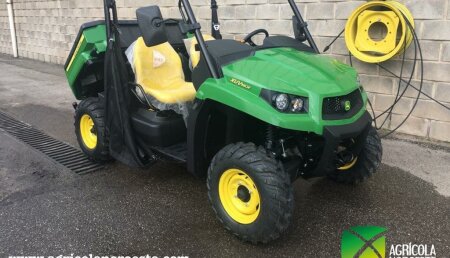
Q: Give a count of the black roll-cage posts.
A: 4